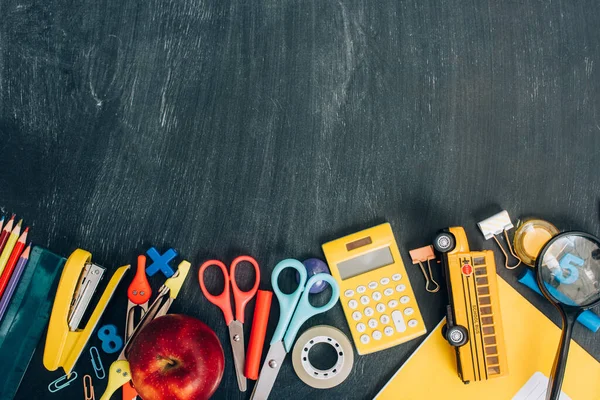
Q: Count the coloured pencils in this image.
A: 5